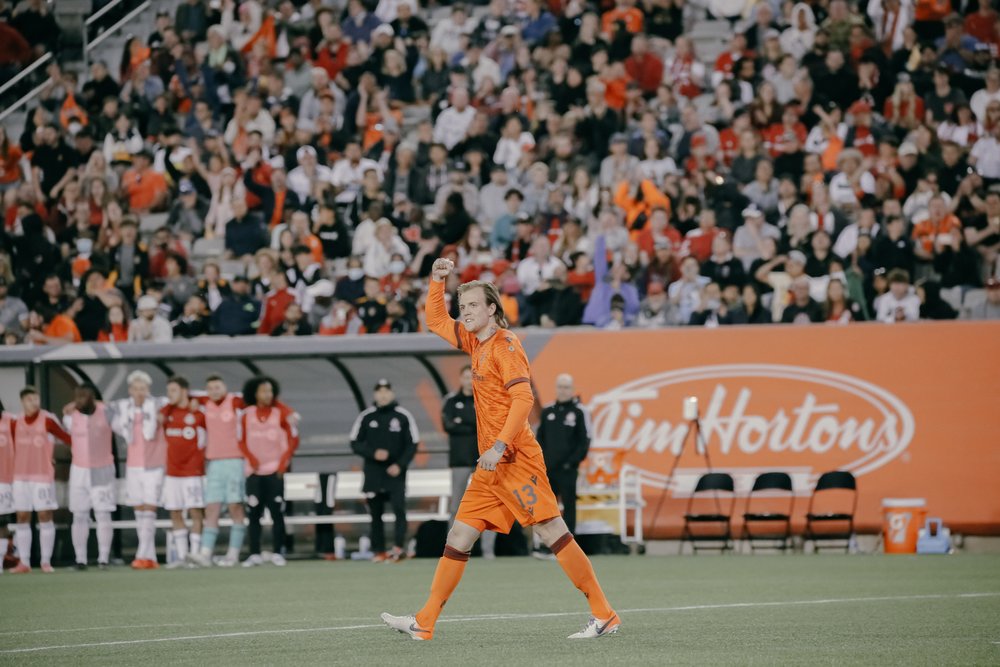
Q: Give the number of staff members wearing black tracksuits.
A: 3